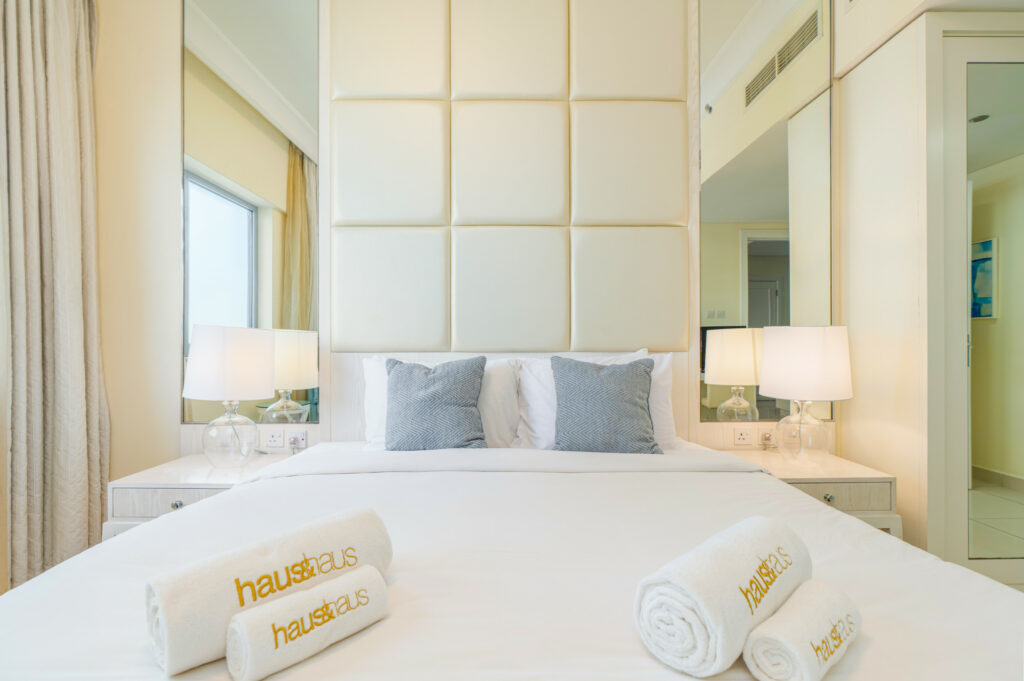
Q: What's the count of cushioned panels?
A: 9